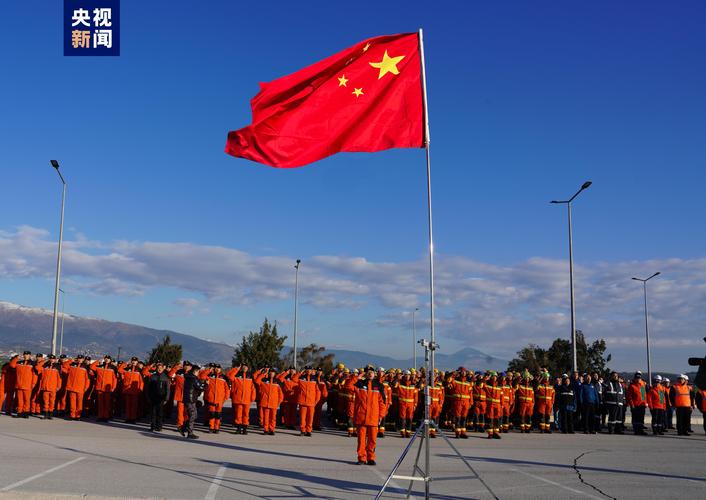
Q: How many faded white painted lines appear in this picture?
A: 4